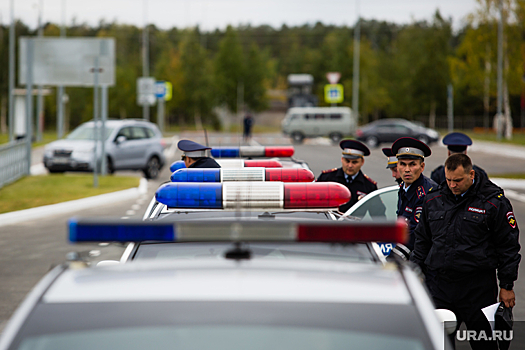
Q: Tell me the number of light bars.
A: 5